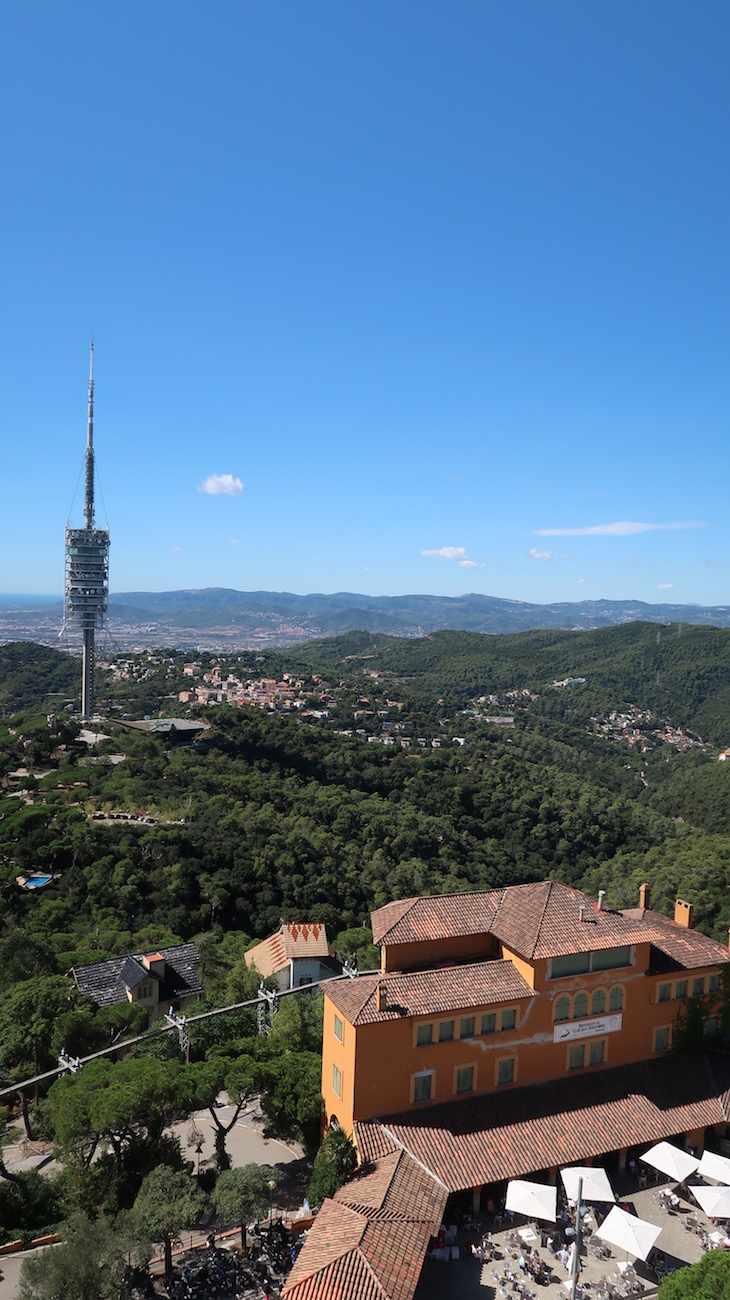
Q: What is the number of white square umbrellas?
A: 6